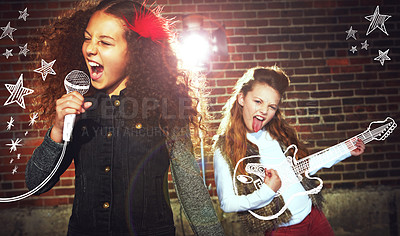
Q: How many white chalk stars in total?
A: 11